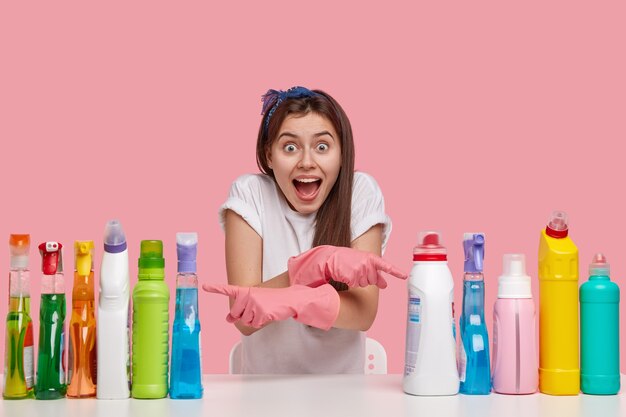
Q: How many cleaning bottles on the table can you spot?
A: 11